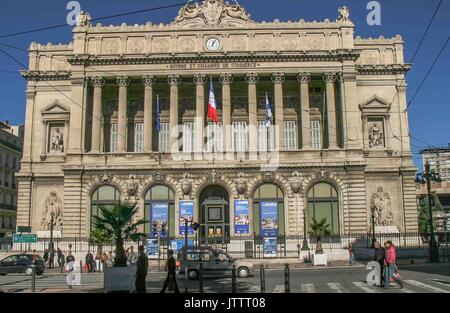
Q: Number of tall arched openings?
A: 5